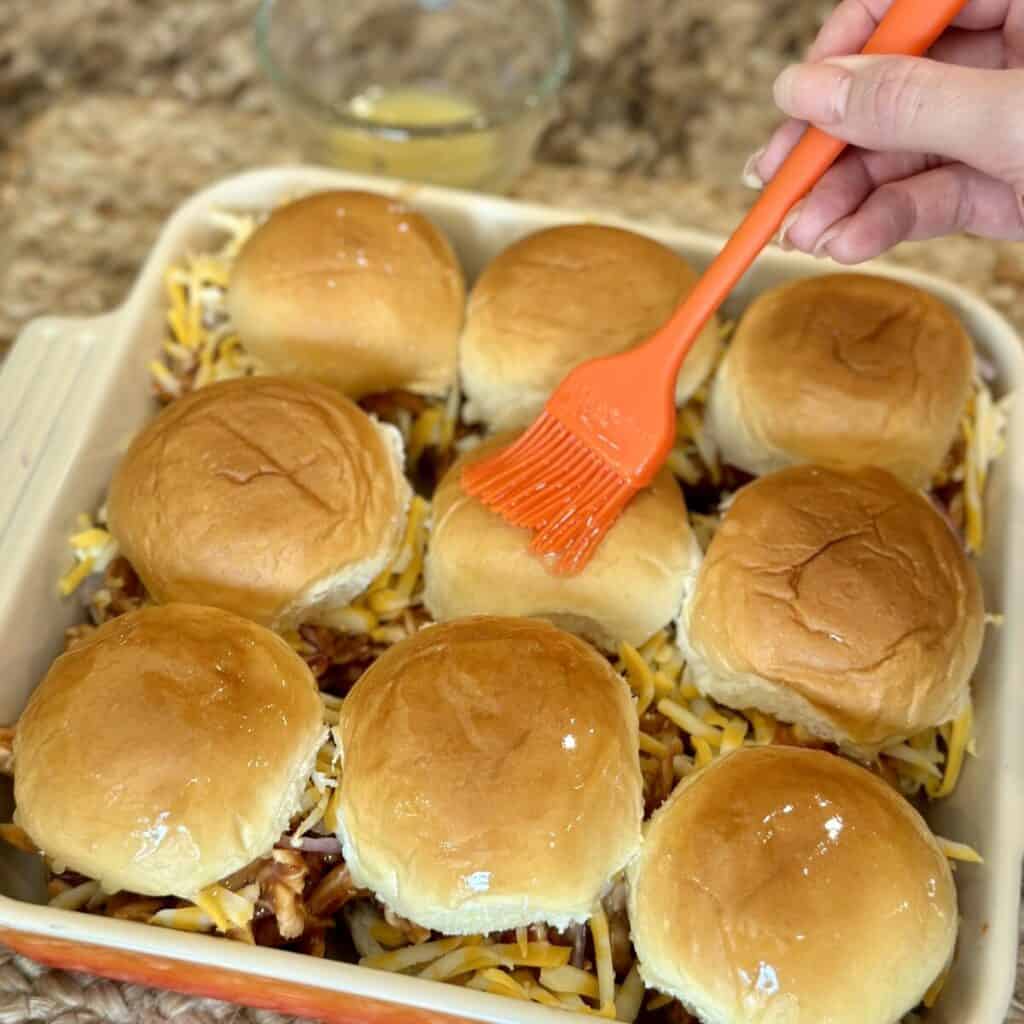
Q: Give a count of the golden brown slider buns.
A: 9